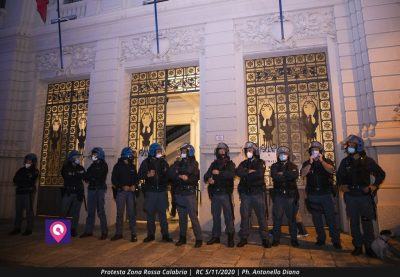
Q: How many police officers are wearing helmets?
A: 11